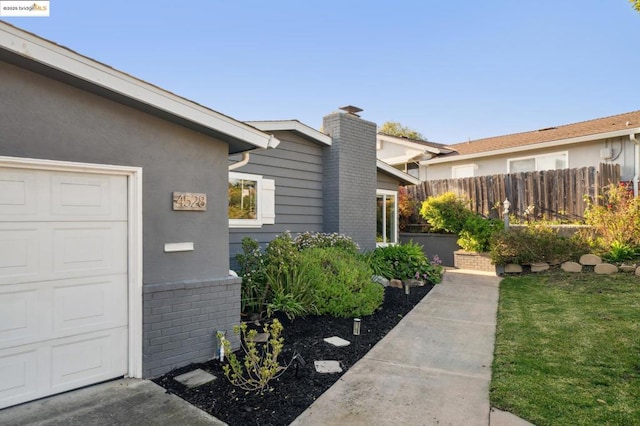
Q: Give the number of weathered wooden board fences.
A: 1